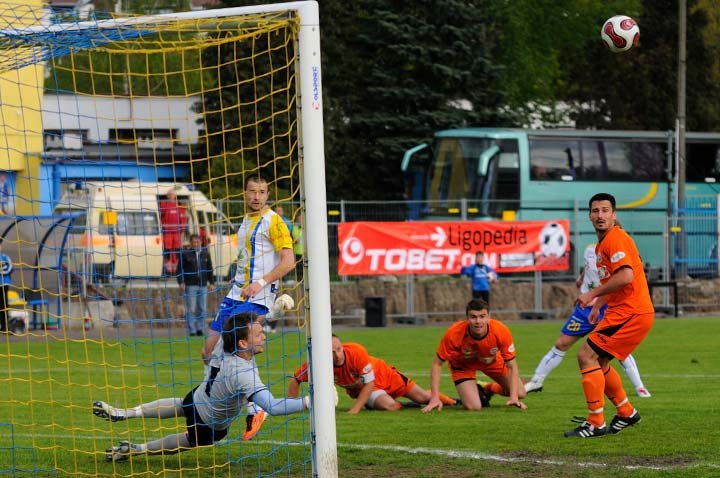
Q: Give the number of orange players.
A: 3